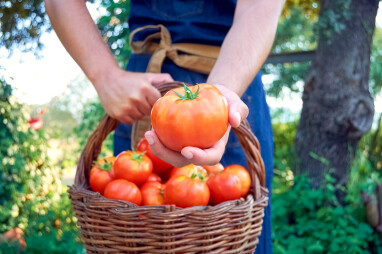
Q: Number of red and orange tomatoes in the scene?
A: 12